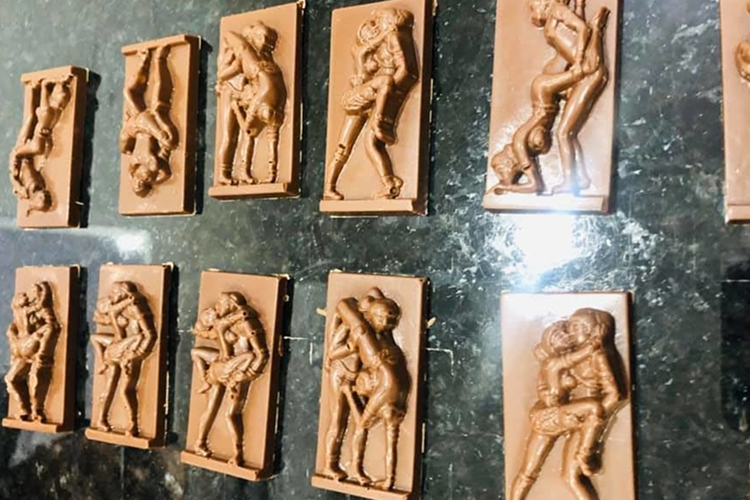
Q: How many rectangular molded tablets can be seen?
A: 11